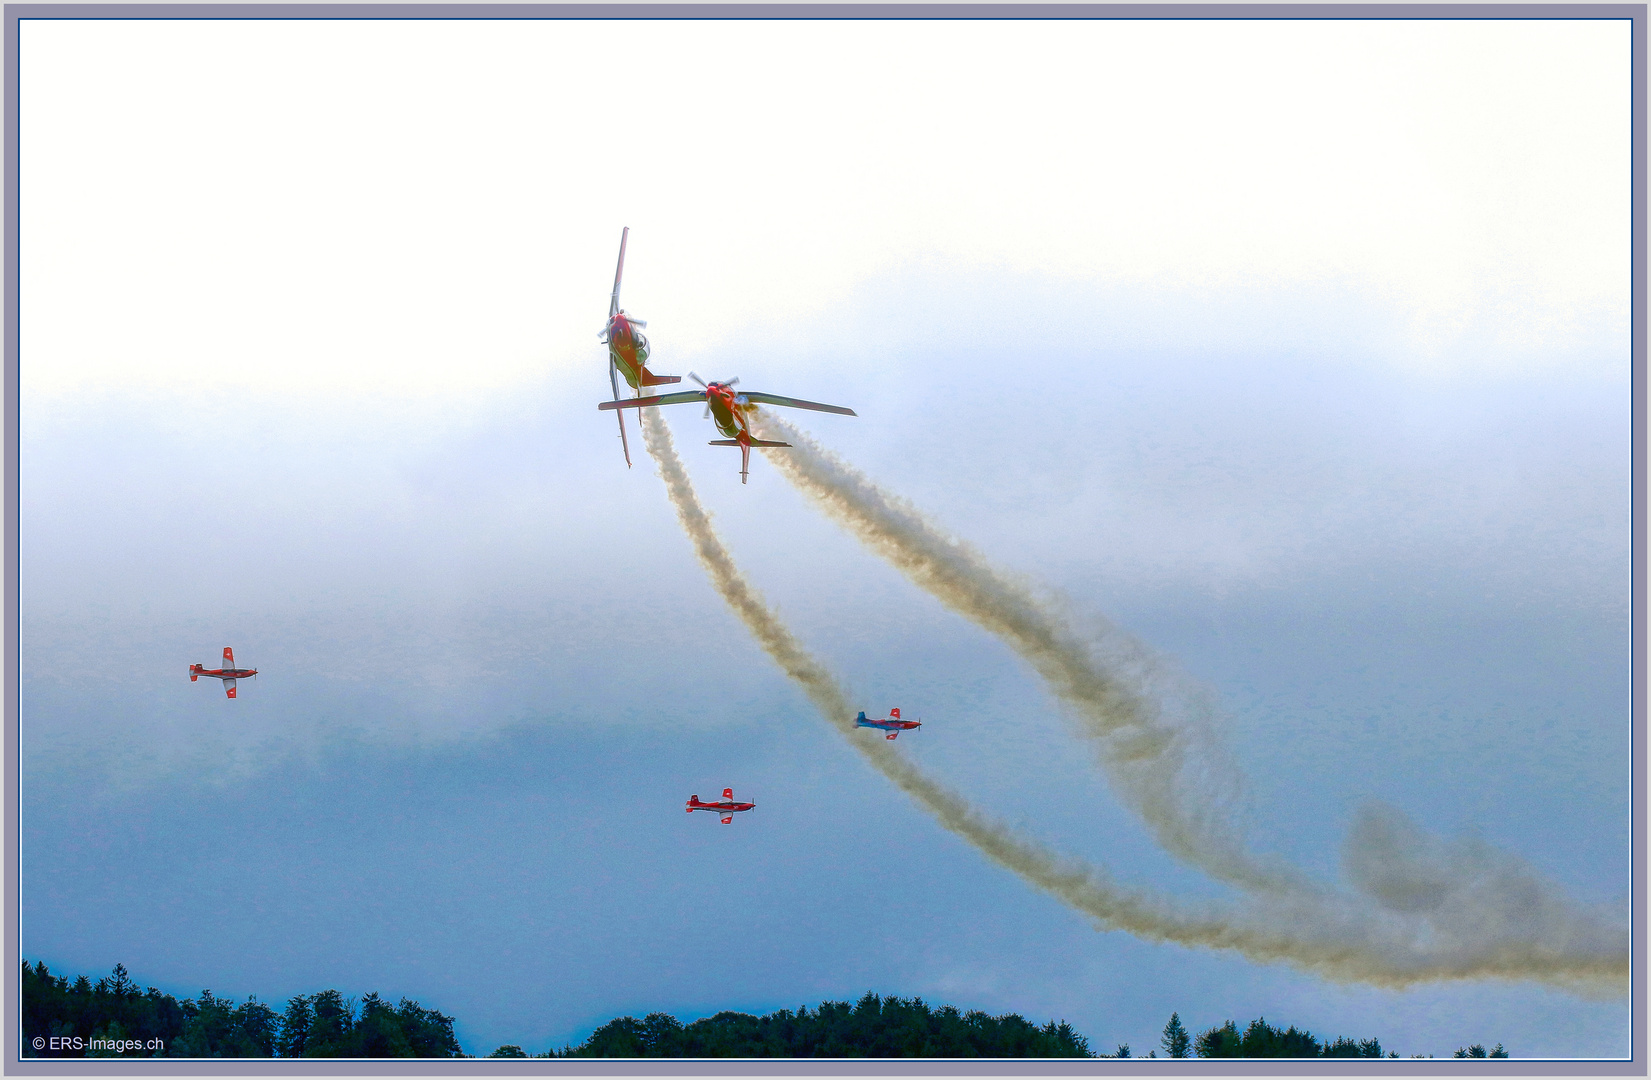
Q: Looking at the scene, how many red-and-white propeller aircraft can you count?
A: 5